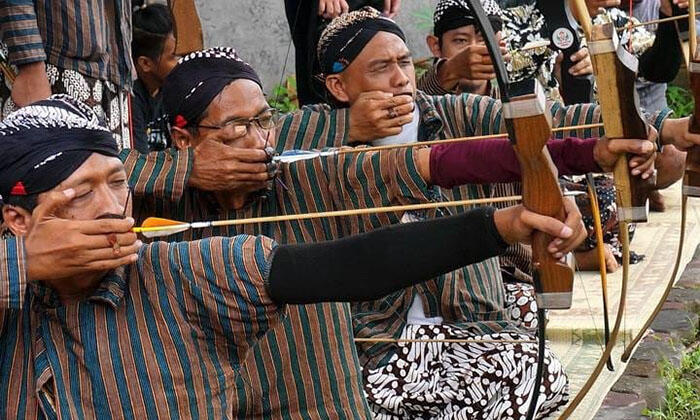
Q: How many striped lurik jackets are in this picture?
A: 5